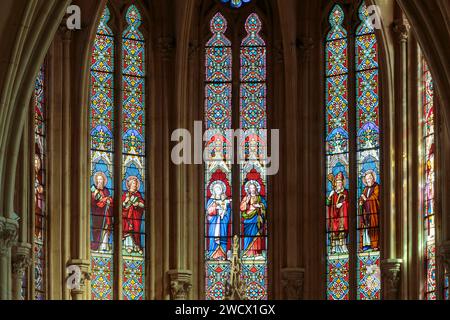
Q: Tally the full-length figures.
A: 6